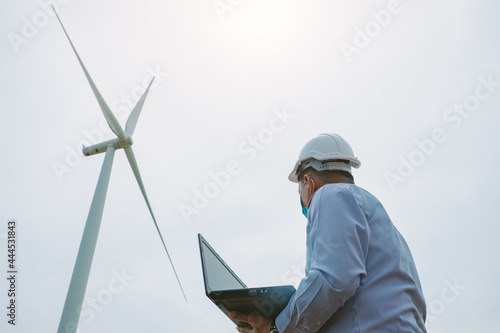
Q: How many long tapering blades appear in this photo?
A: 3